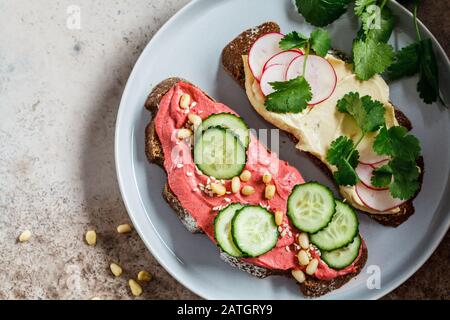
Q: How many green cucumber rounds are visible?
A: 7